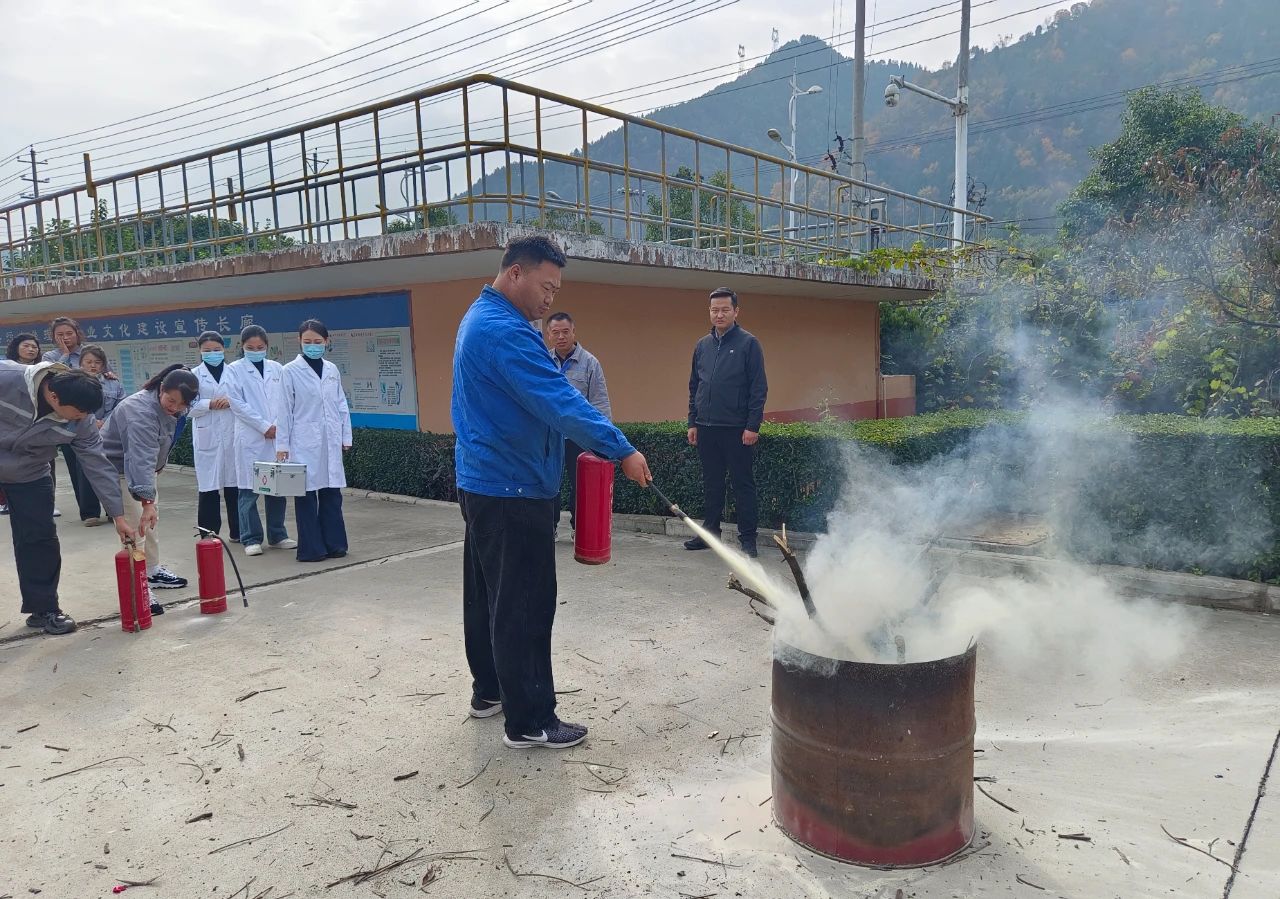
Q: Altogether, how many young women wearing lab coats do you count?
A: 3